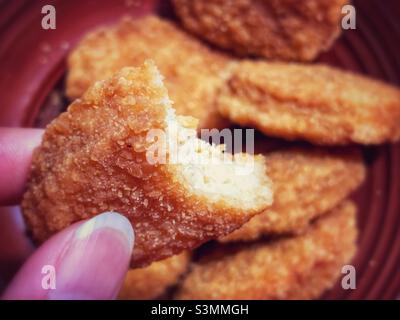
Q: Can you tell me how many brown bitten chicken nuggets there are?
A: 1